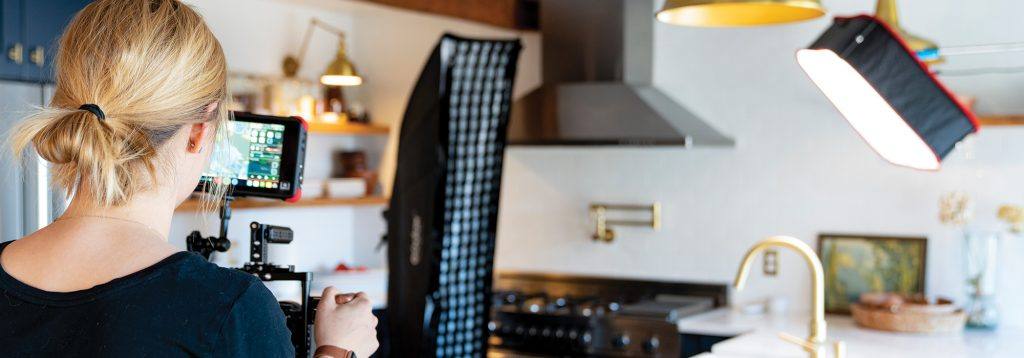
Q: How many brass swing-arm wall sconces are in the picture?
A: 1